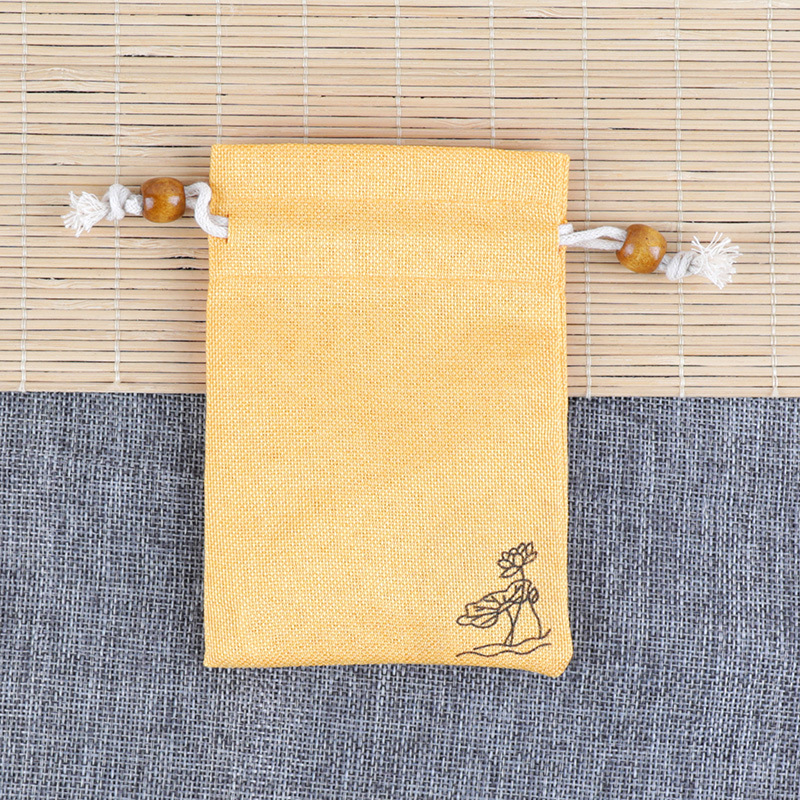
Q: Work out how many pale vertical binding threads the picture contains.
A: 9